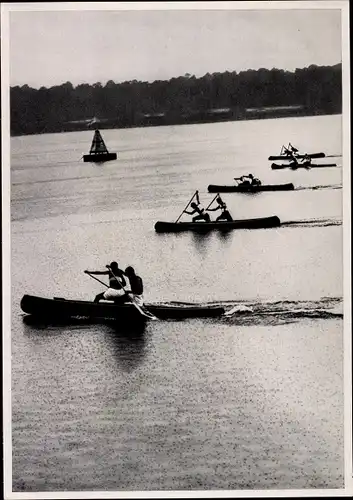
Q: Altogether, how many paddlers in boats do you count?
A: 10